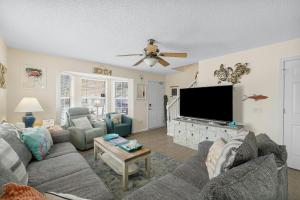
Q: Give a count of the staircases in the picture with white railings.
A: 1